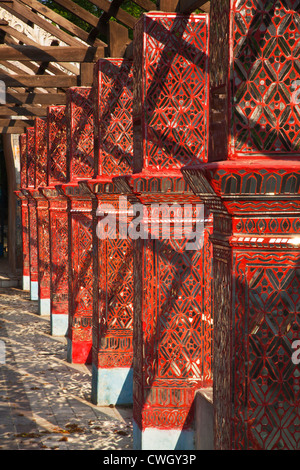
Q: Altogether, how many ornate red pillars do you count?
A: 8